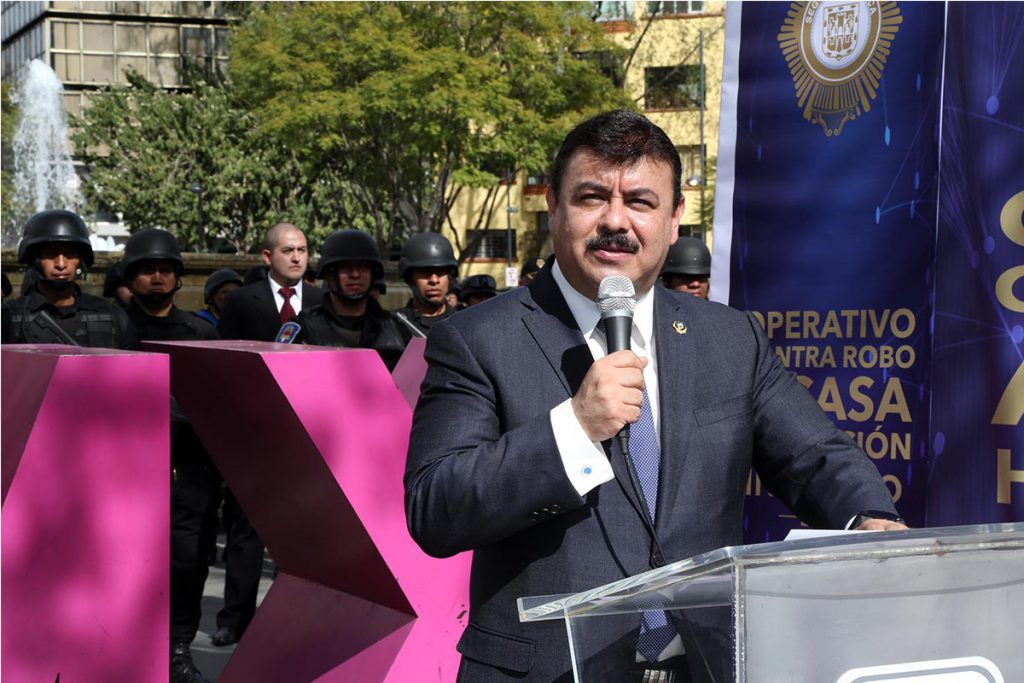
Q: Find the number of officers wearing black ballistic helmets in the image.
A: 6